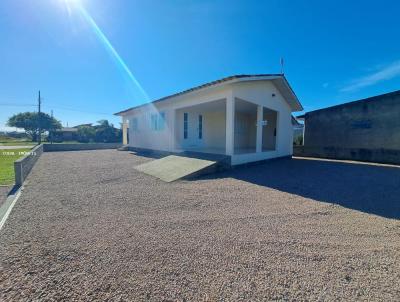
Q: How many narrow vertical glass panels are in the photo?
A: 2